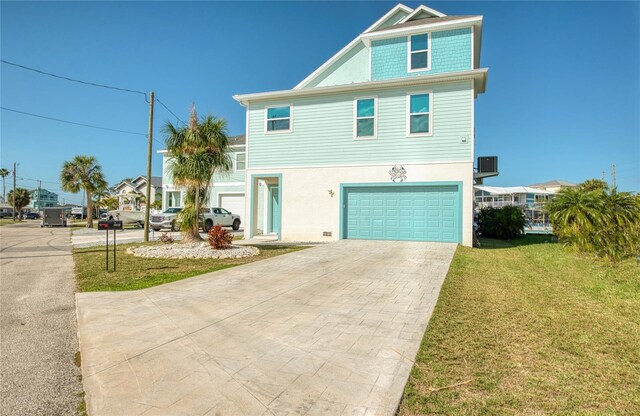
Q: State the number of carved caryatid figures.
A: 0